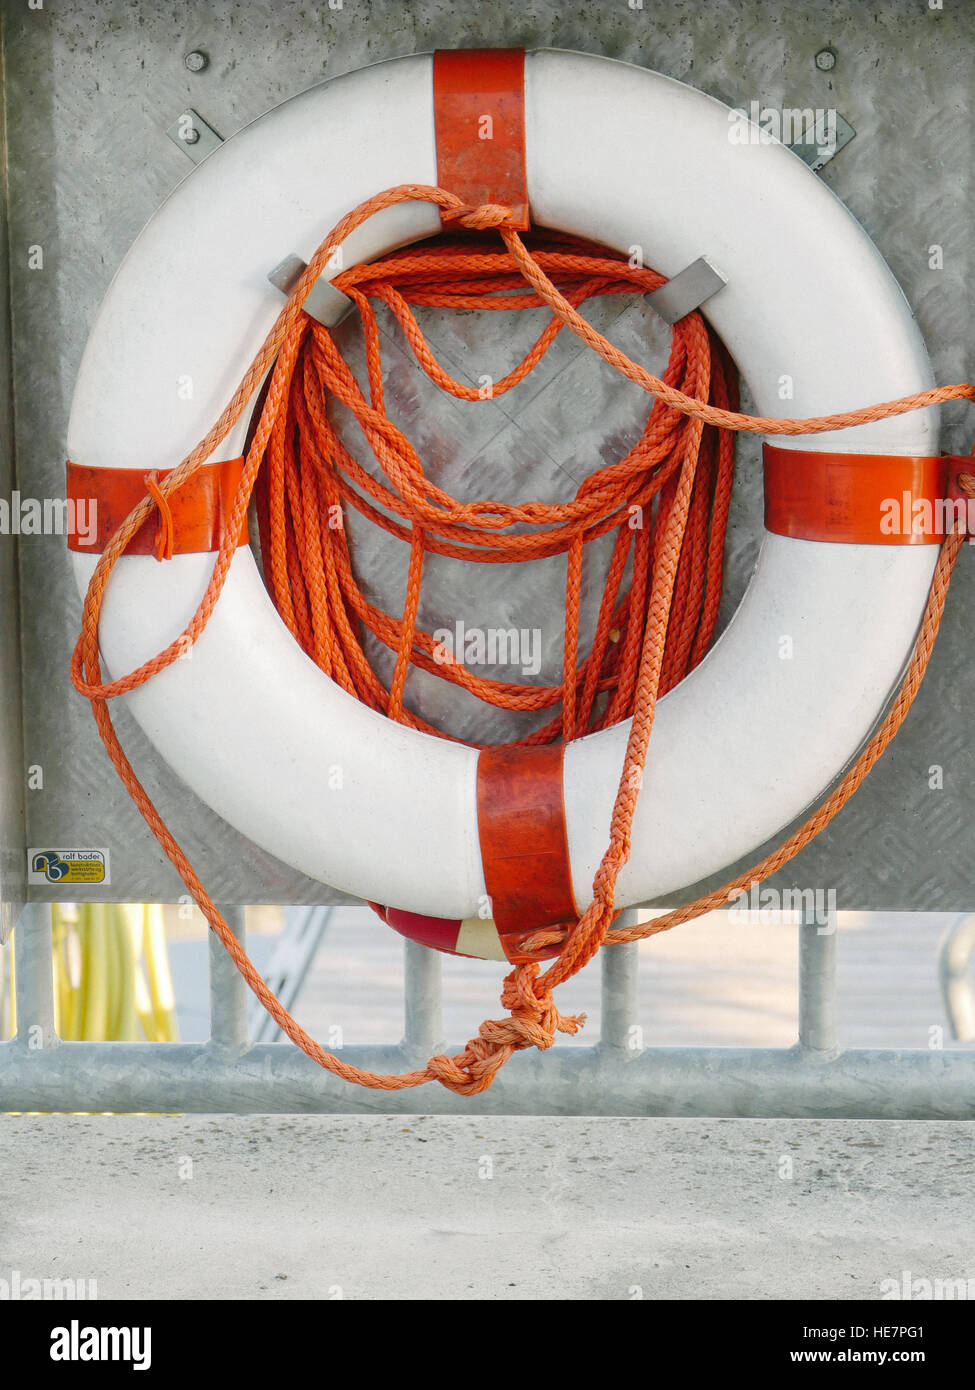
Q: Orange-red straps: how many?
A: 4